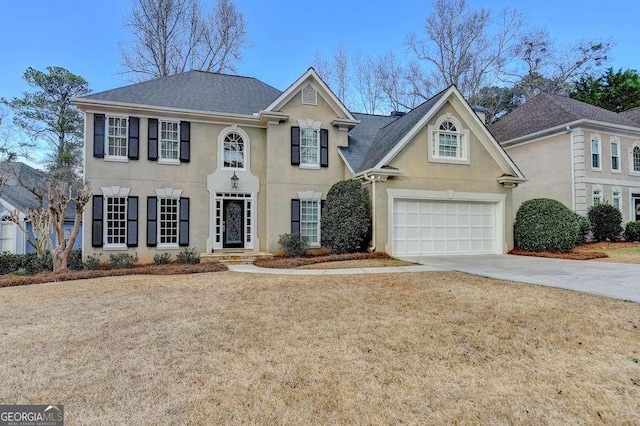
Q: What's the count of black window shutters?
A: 12